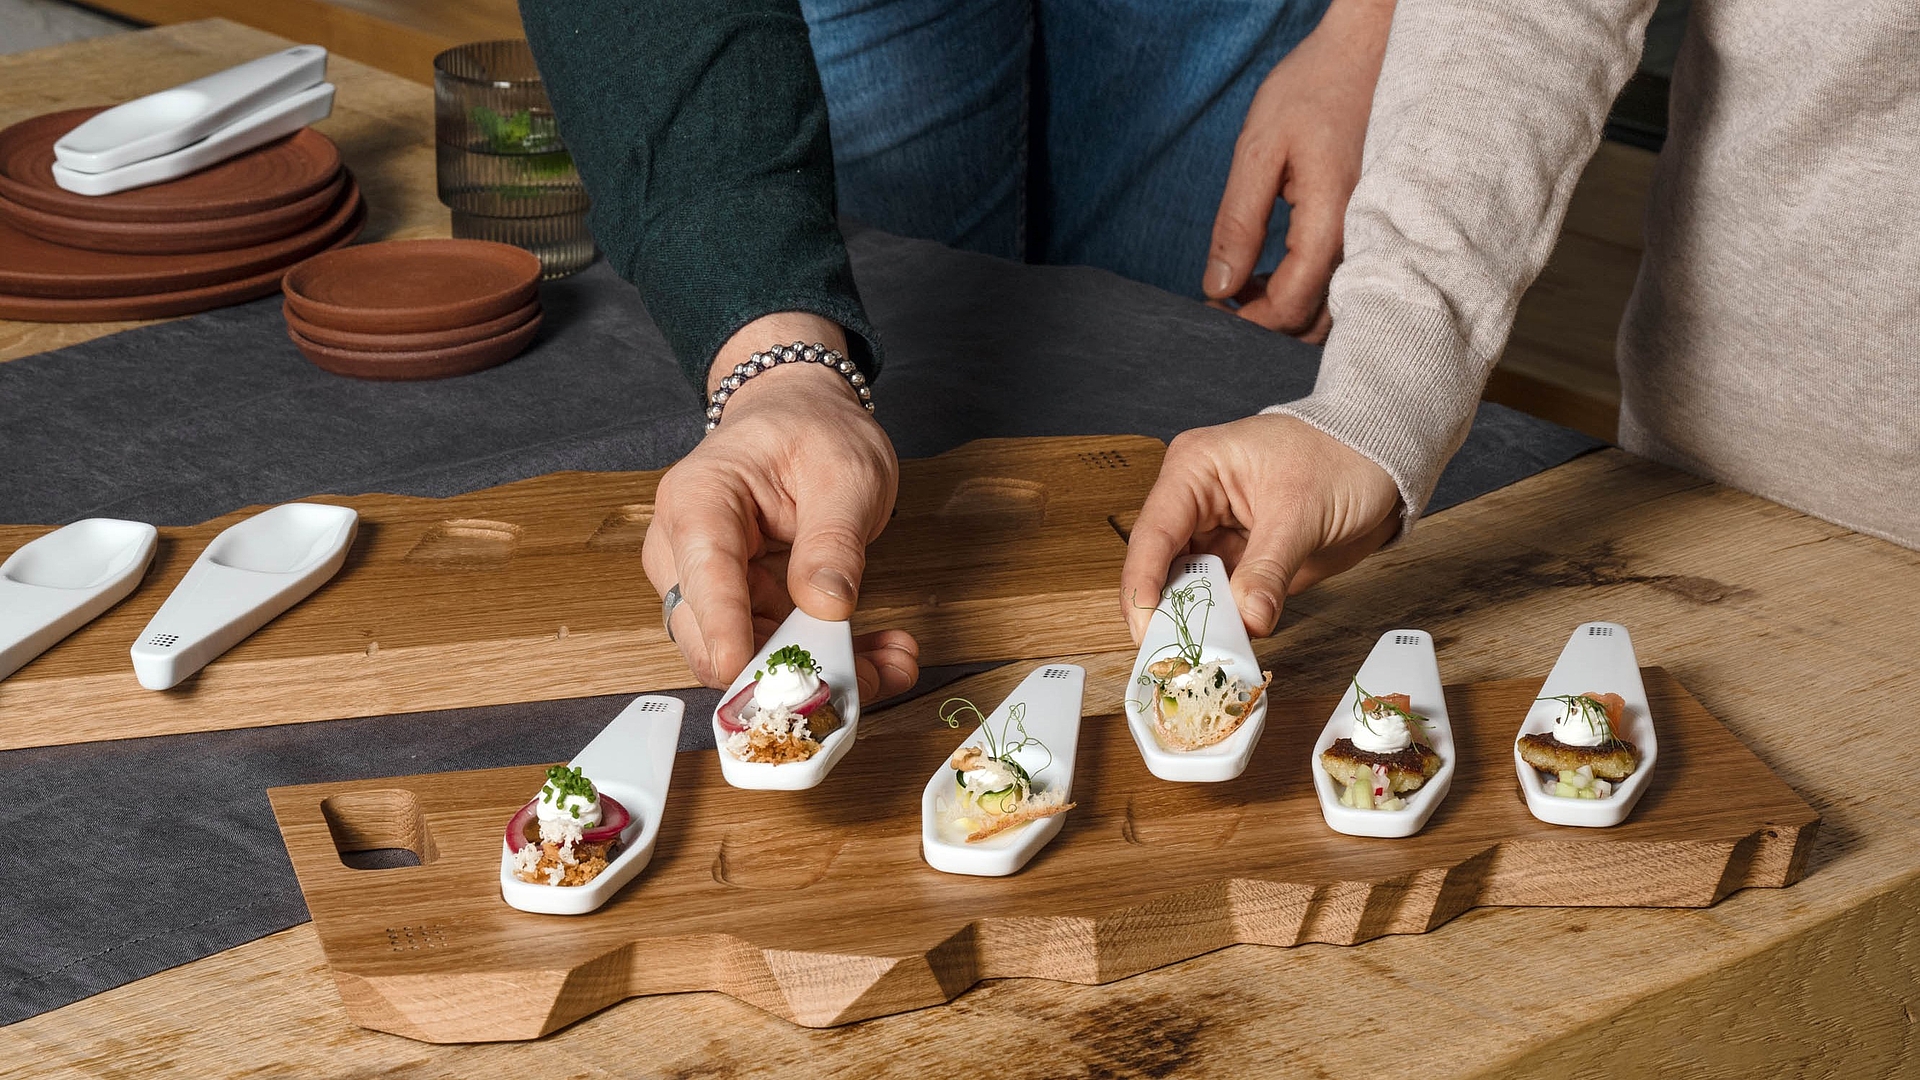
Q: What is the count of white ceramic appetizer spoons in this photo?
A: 10